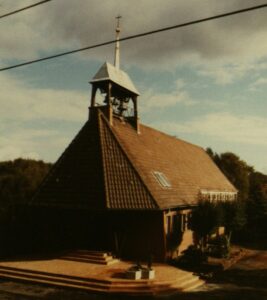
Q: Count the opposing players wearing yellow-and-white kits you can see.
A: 0